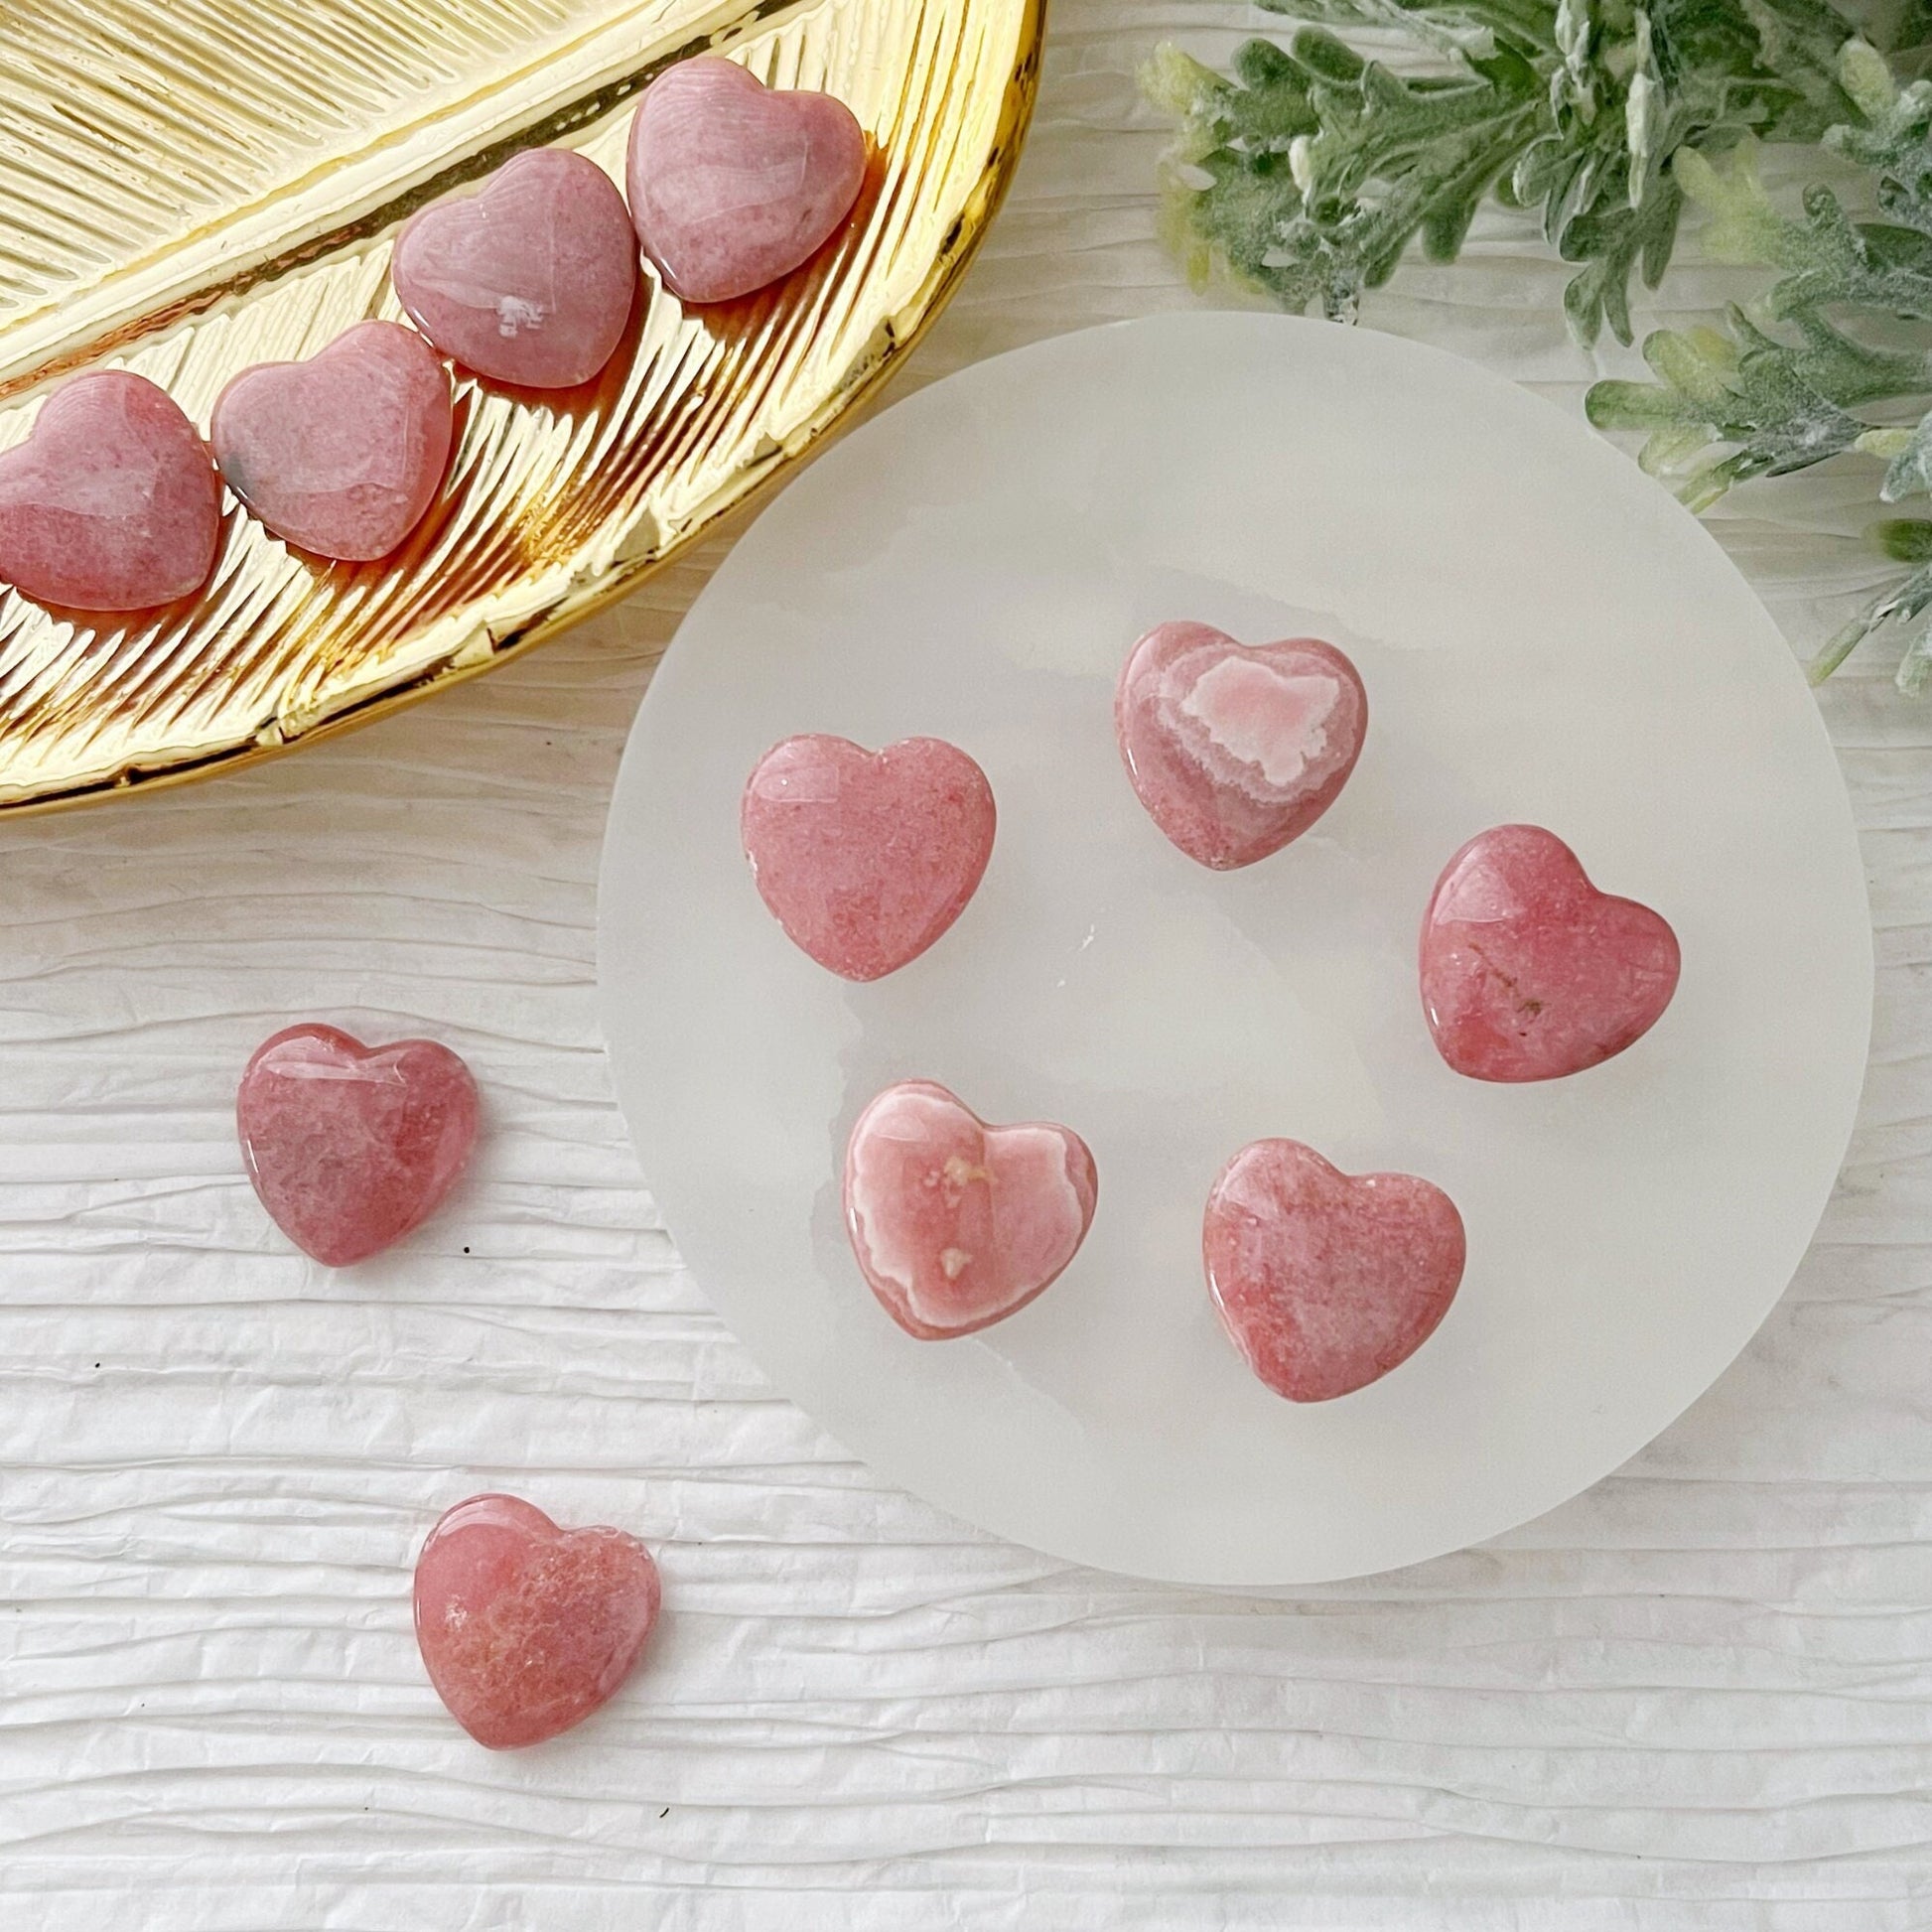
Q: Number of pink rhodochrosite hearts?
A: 11